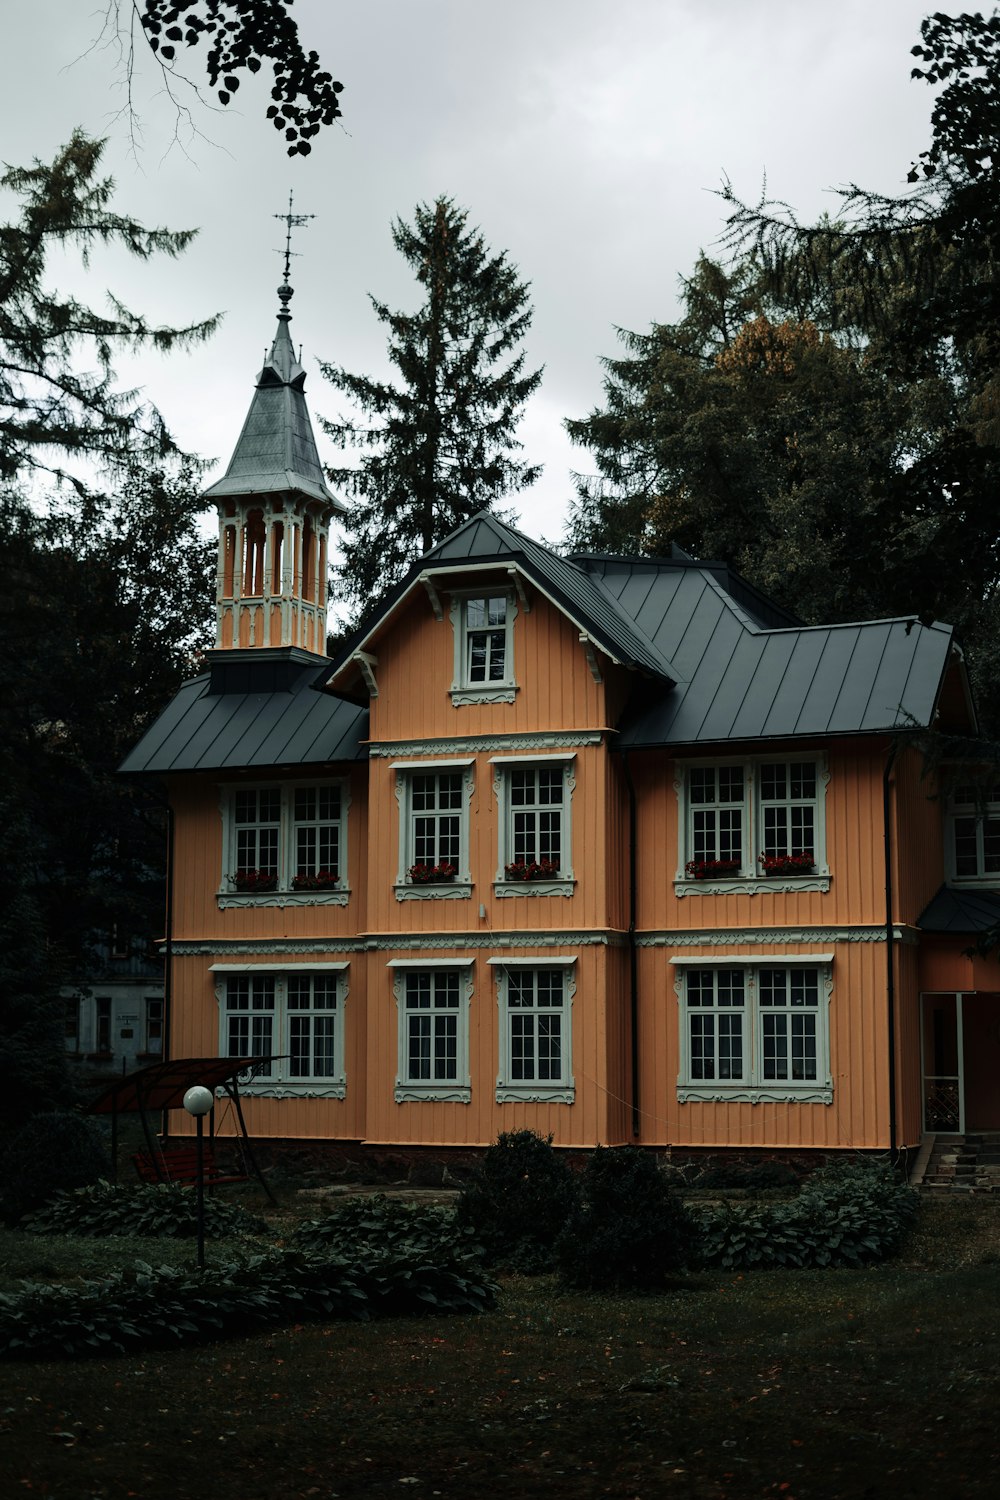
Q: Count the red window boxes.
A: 6